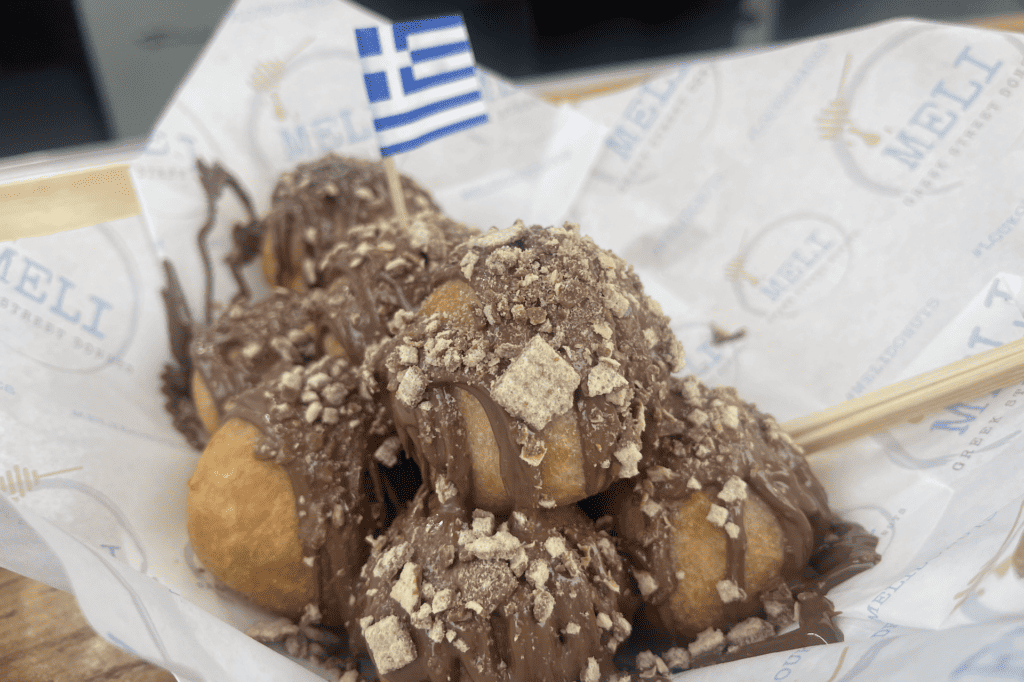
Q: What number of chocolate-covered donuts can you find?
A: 7